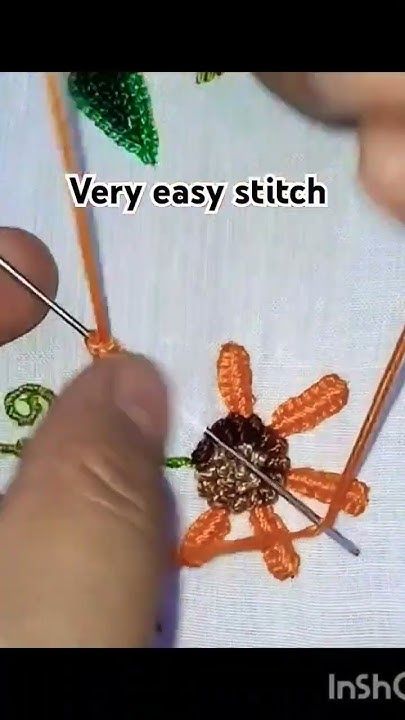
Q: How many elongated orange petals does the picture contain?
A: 5